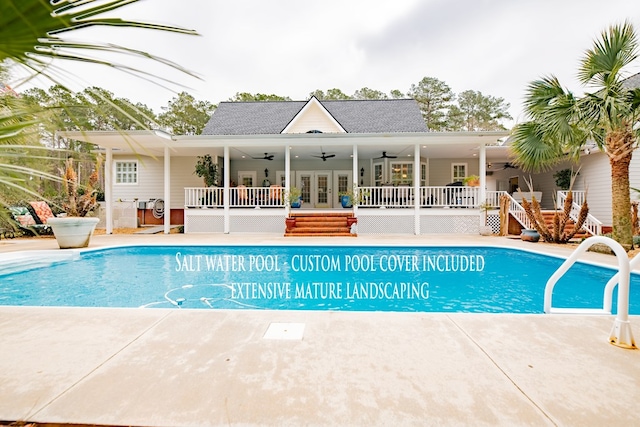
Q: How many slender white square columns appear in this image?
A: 7